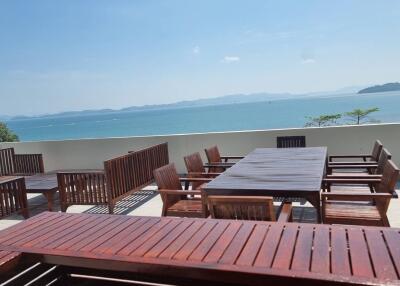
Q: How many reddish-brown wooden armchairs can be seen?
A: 8